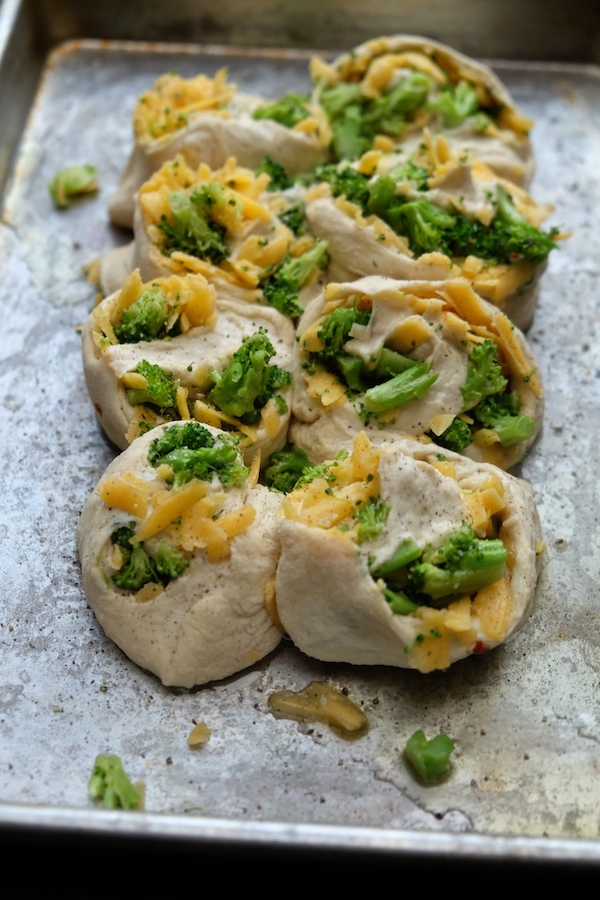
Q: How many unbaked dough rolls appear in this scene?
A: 8